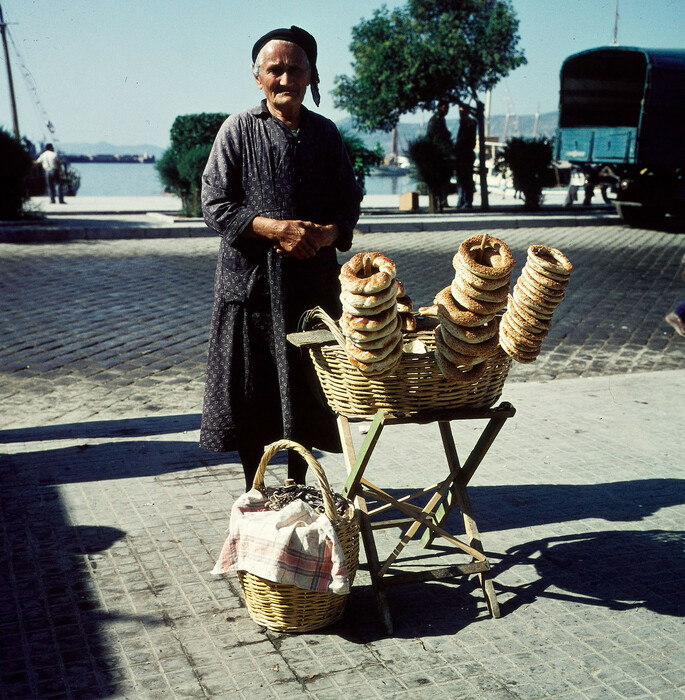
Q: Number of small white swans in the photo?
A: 0